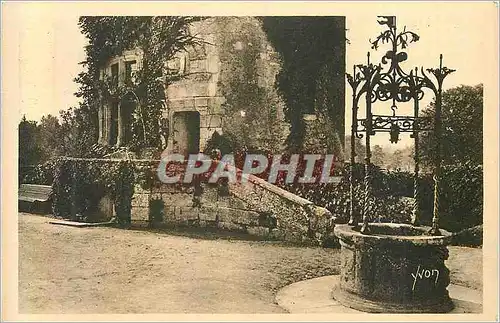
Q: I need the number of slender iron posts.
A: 4